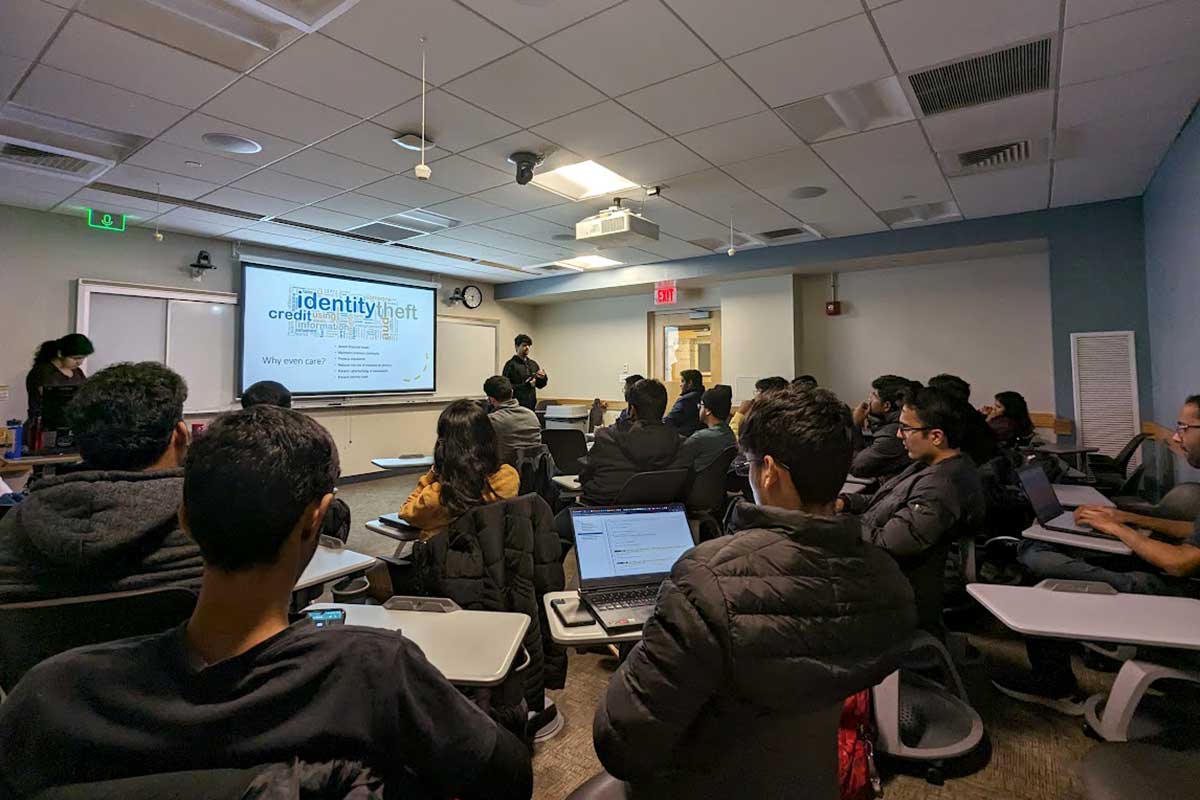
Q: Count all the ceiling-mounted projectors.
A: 1